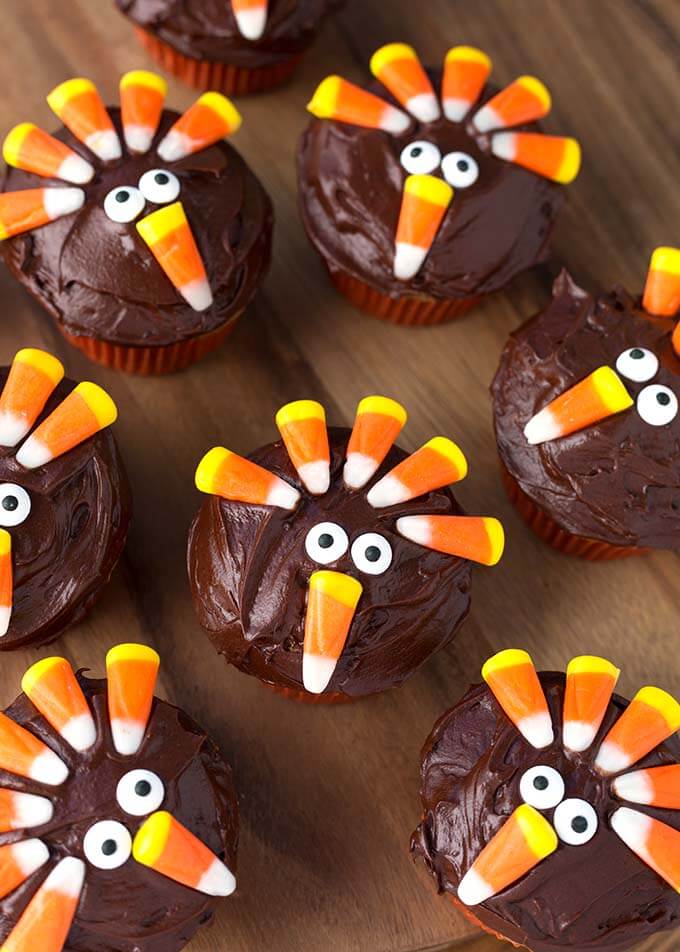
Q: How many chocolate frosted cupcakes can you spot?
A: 8